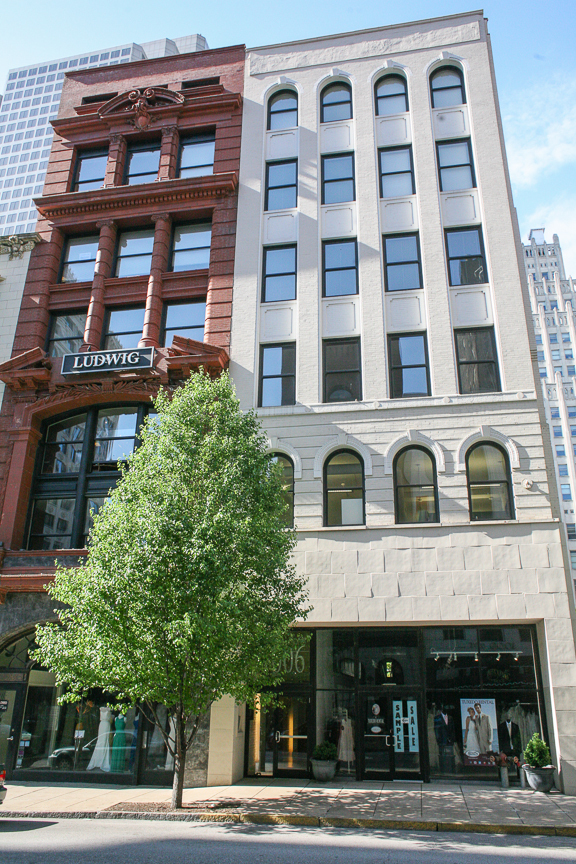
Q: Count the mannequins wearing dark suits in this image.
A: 2